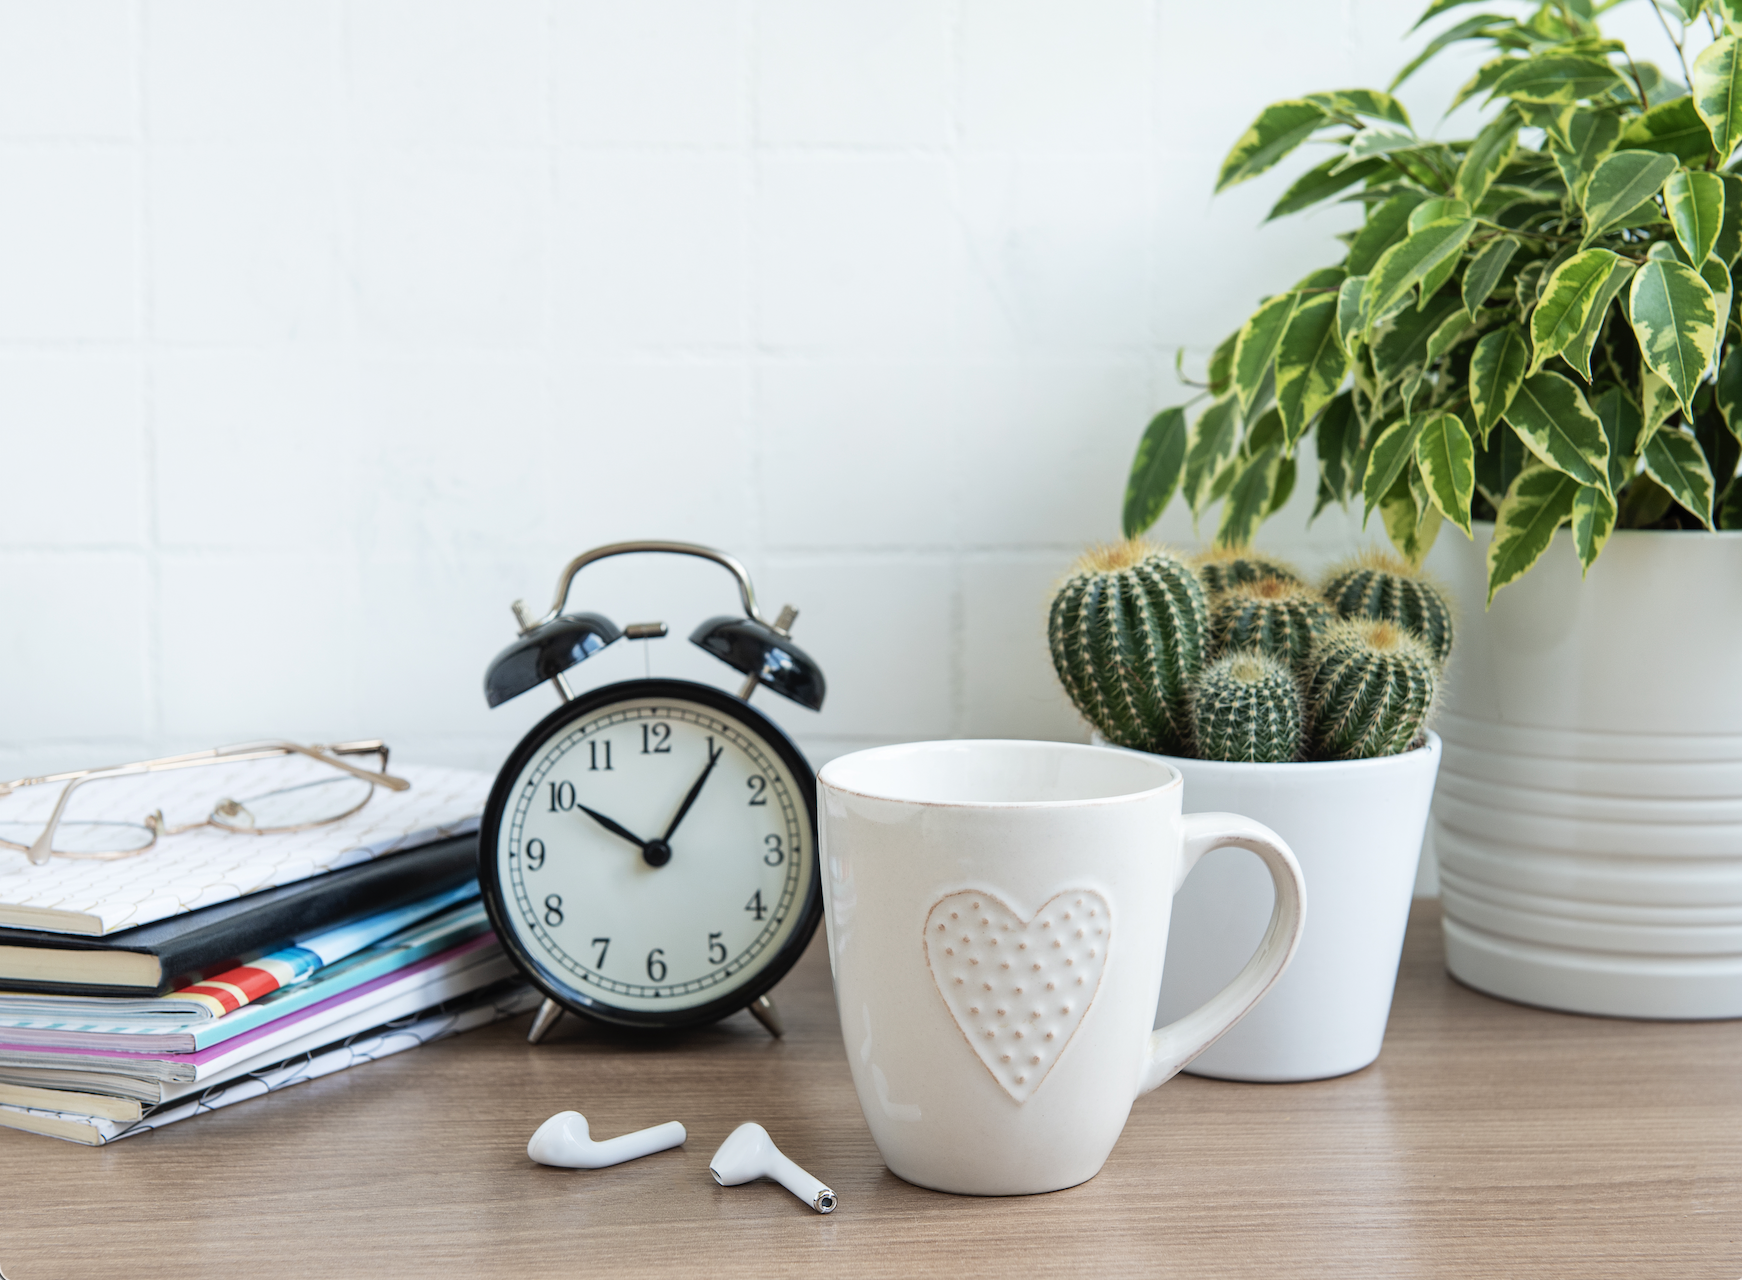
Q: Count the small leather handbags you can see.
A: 0